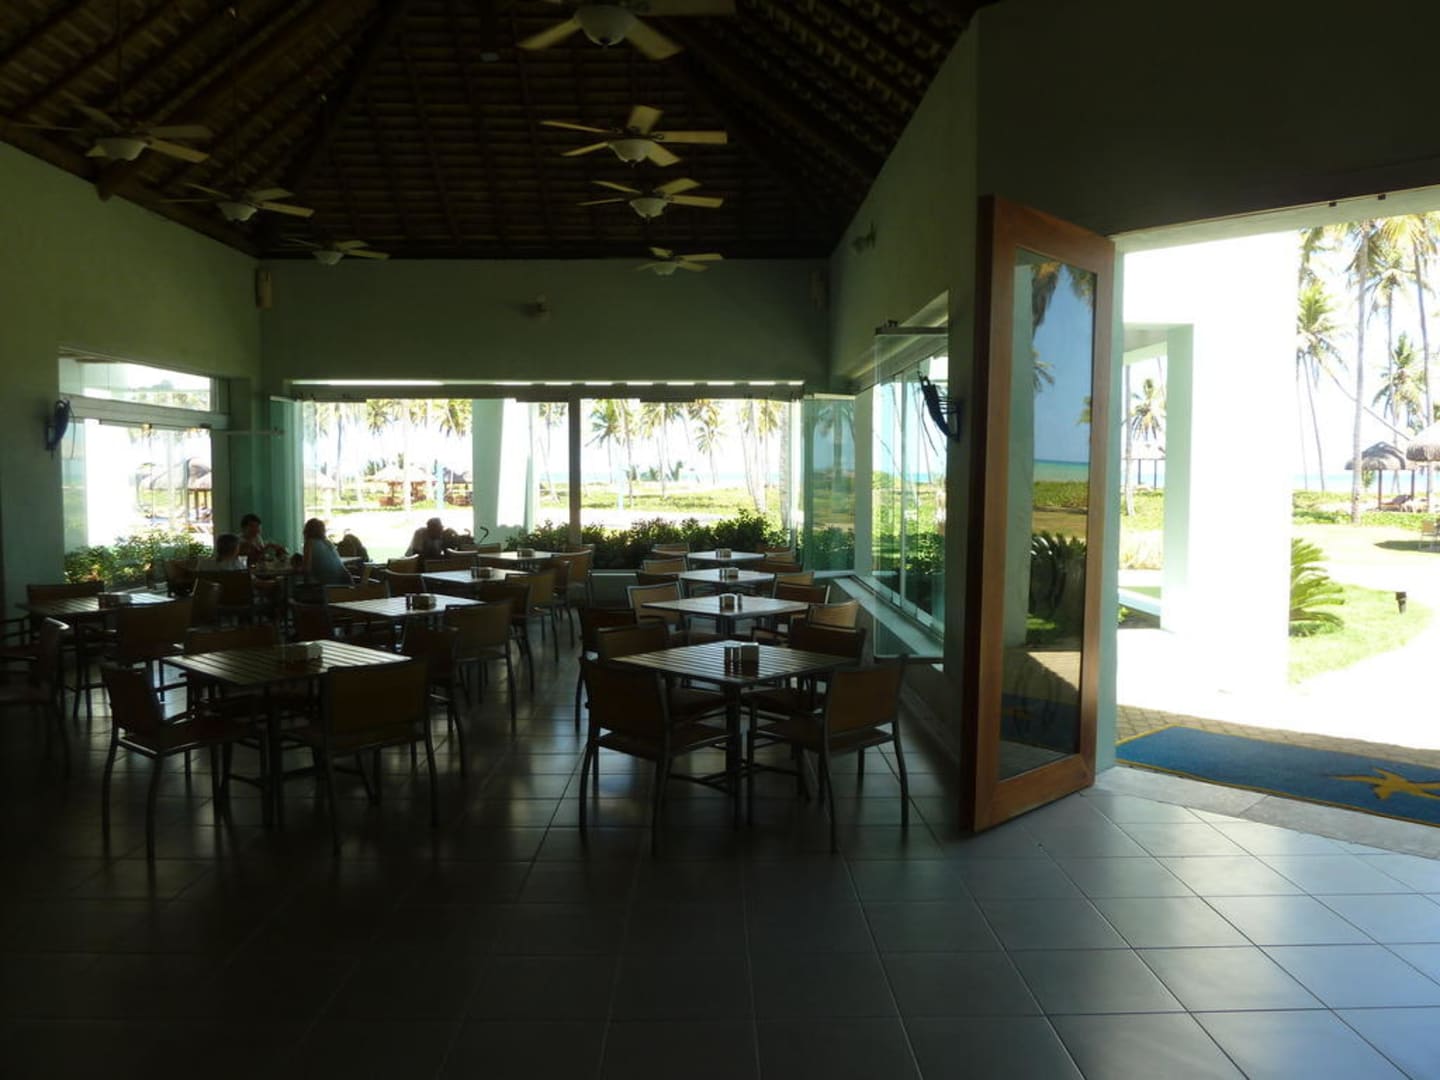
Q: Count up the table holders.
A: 9